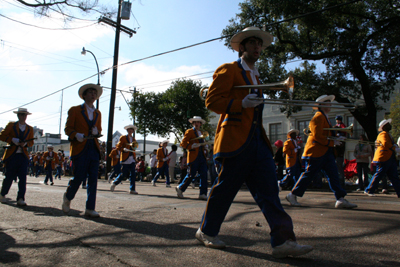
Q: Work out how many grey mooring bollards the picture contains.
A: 0